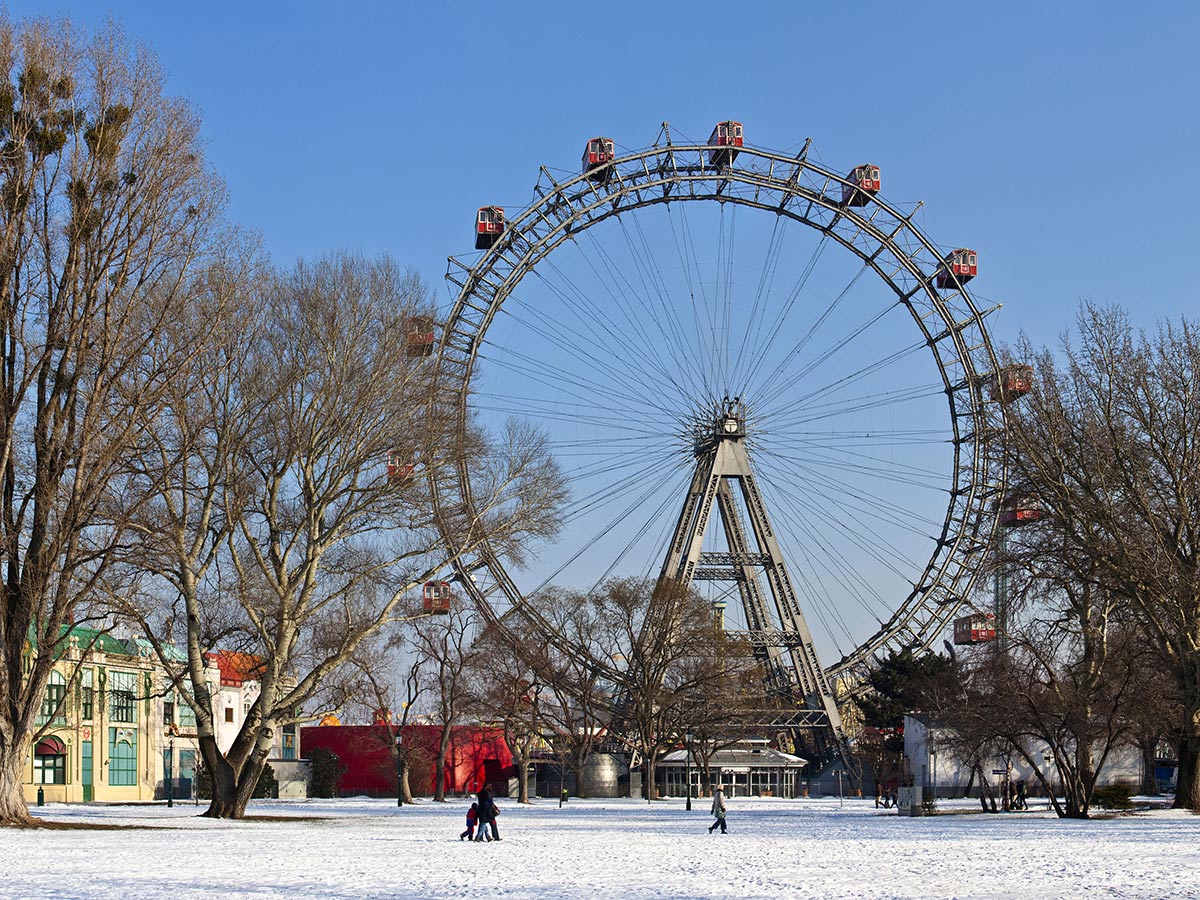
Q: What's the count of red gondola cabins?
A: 11